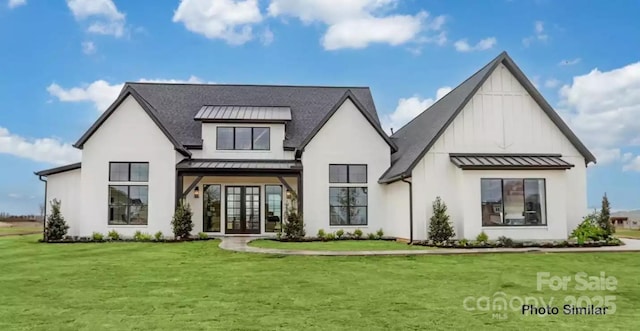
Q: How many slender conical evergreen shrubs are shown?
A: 5